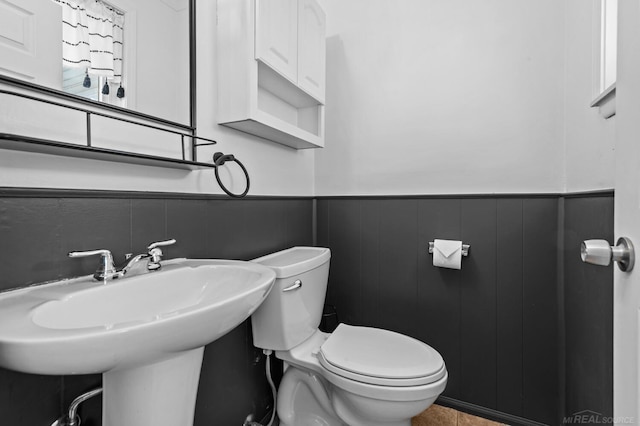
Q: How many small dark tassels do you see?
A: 3